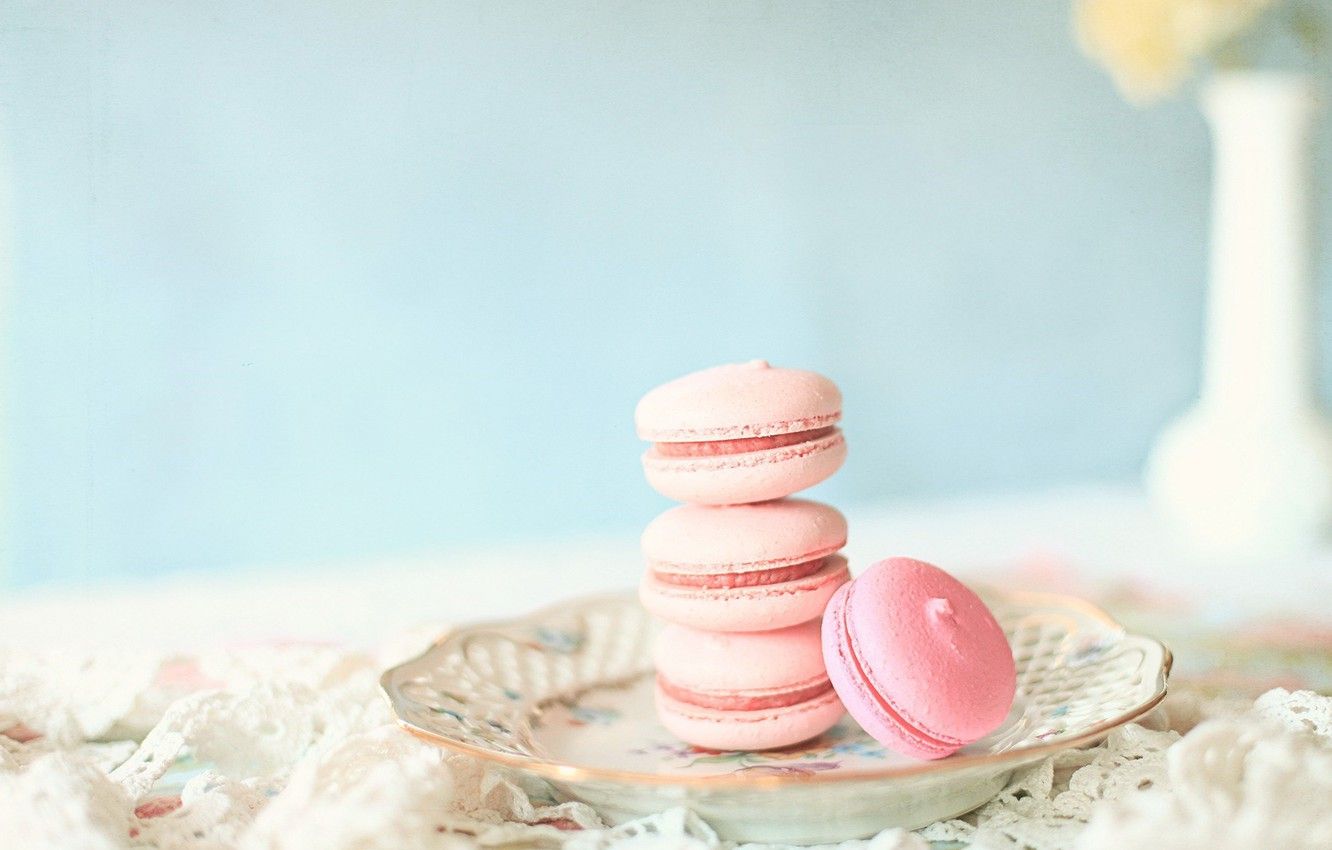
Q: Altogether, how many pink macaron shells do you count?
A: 8